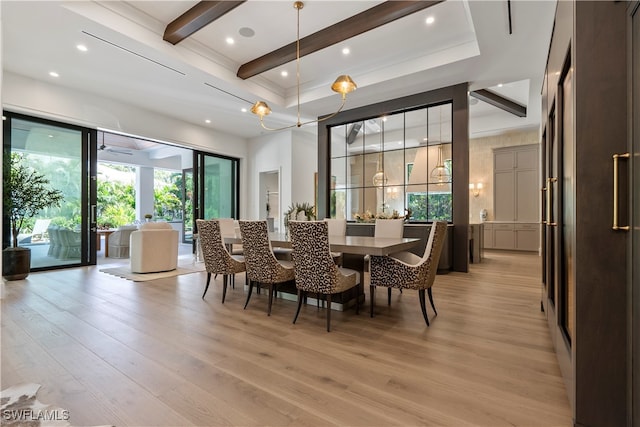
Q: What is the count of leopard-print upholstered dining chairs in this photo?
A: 4